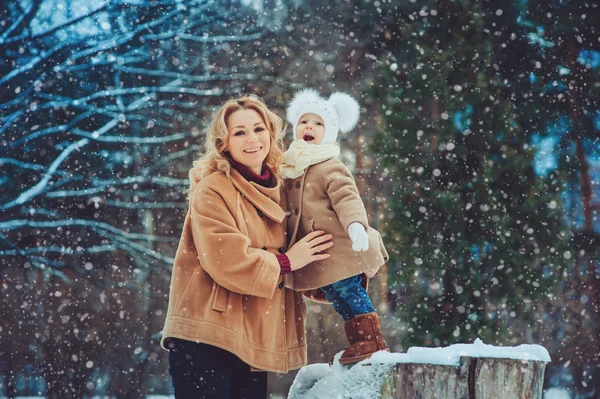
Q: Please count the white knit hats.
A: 1